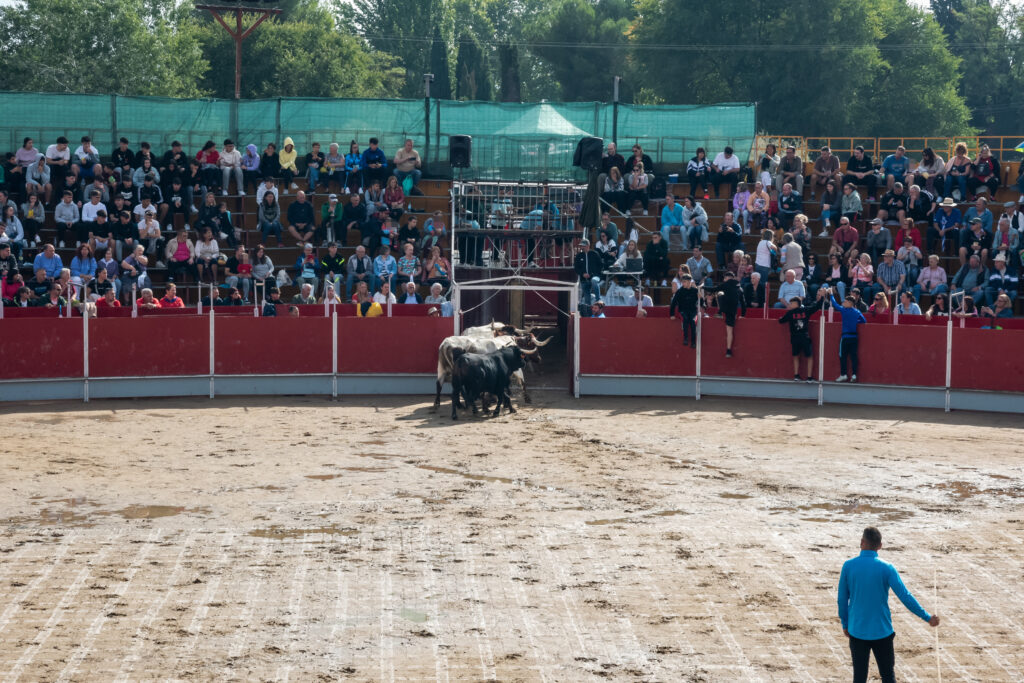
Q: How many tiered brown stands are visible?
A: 2